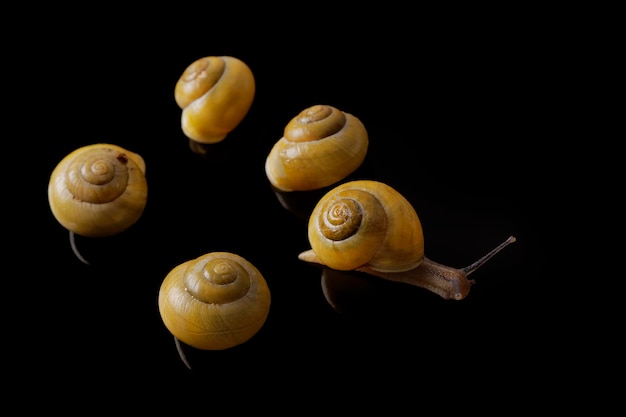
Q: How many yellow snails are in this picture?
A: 5